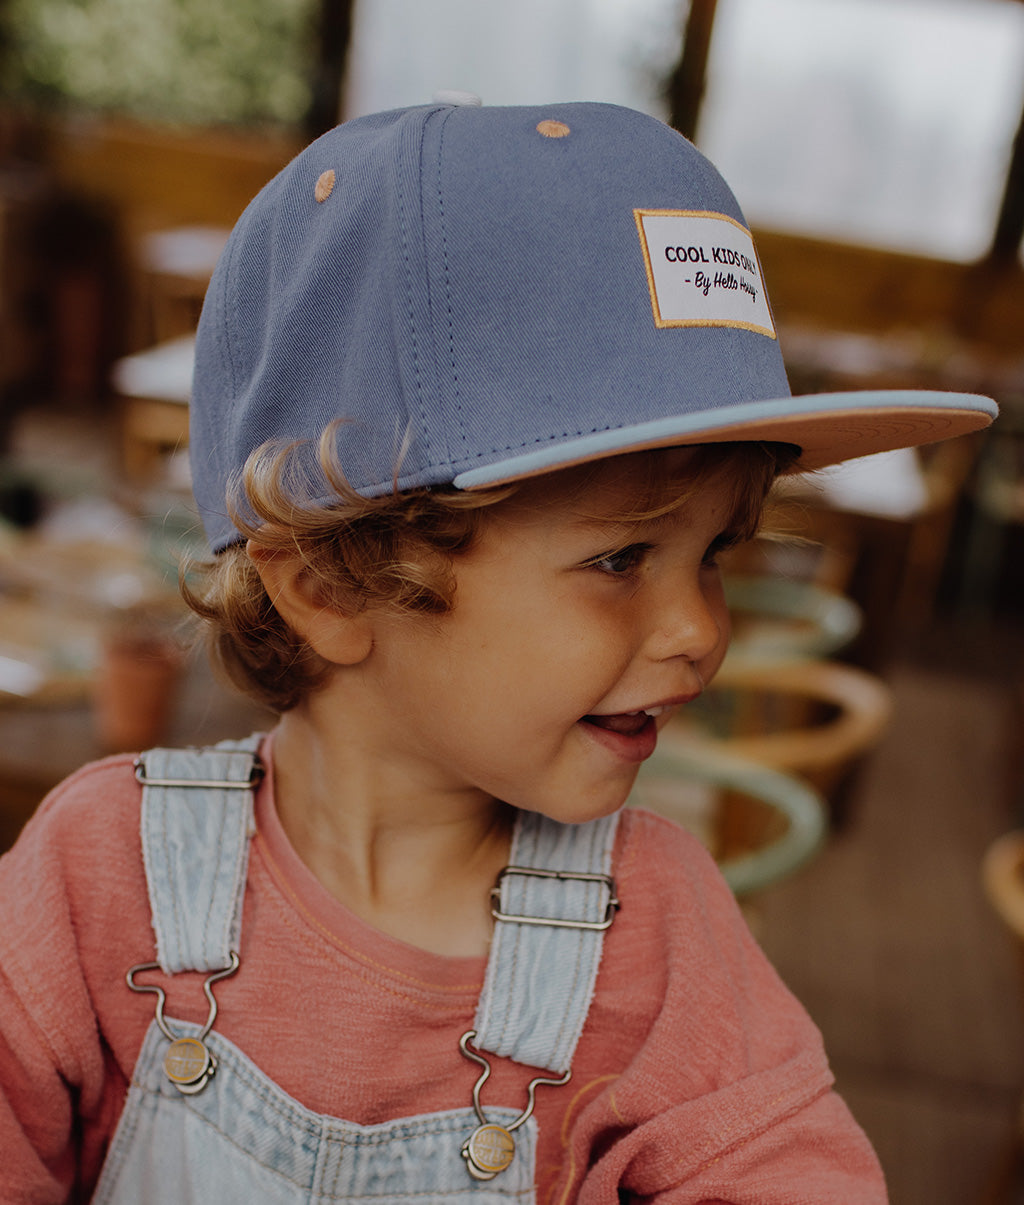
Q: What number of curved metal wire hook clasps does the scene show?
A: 2